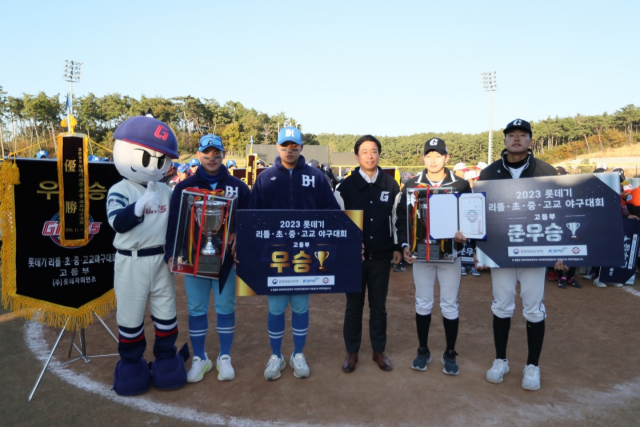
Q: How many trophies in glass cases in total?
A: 2